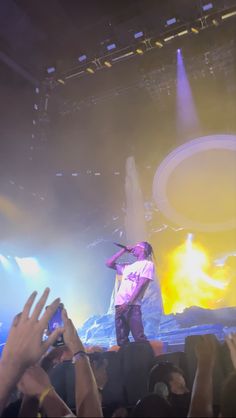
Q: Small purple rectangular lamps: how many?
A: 6